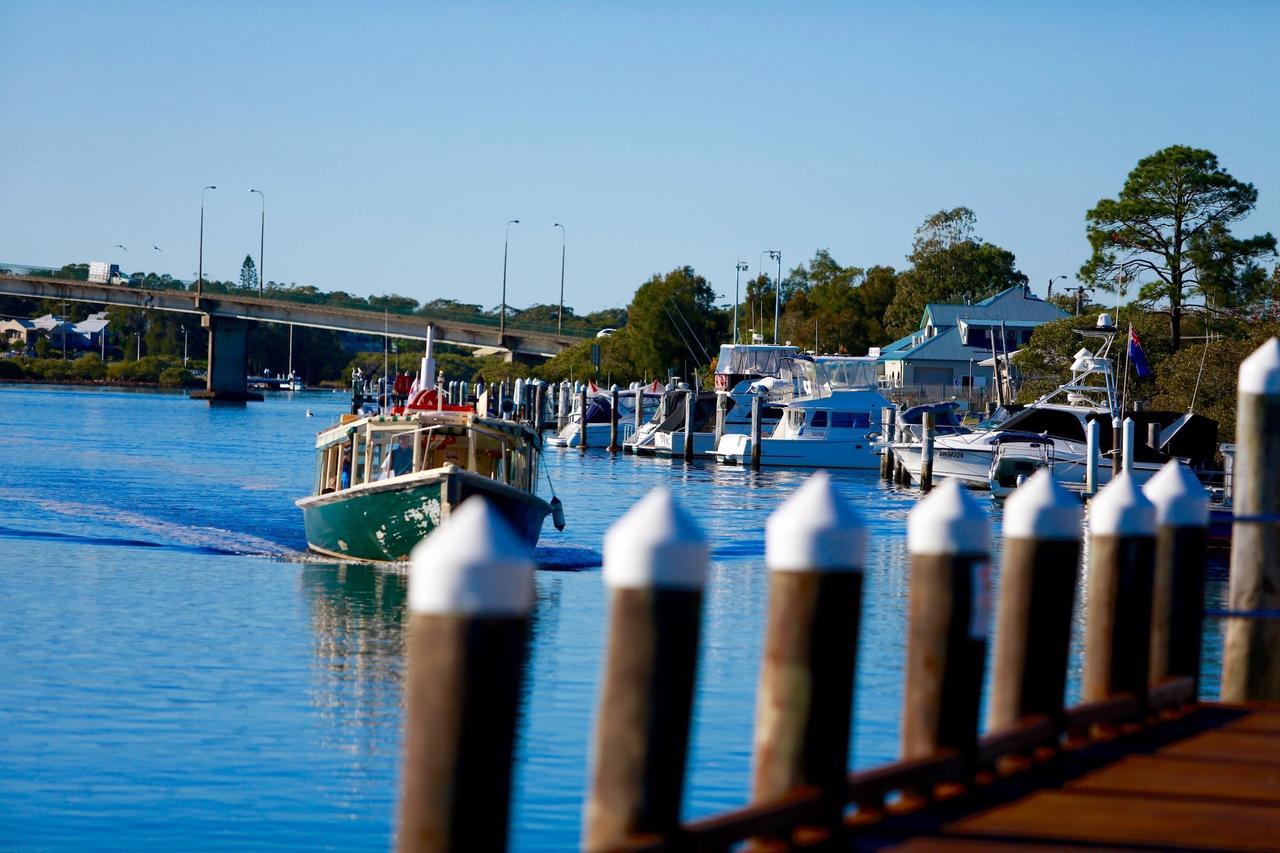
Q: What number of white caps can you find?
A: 8